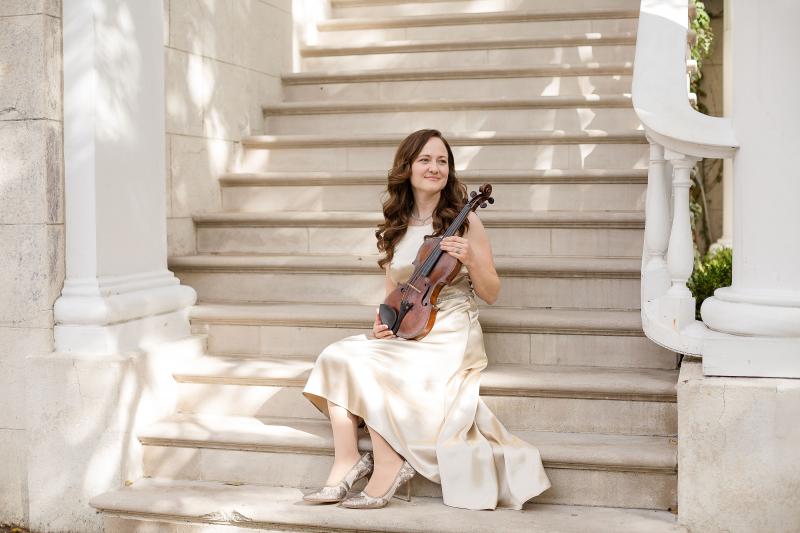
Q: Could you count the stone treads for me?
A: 13